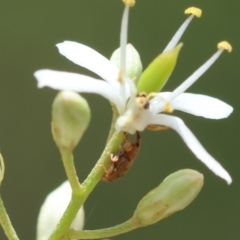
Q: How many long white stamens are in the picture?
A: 3